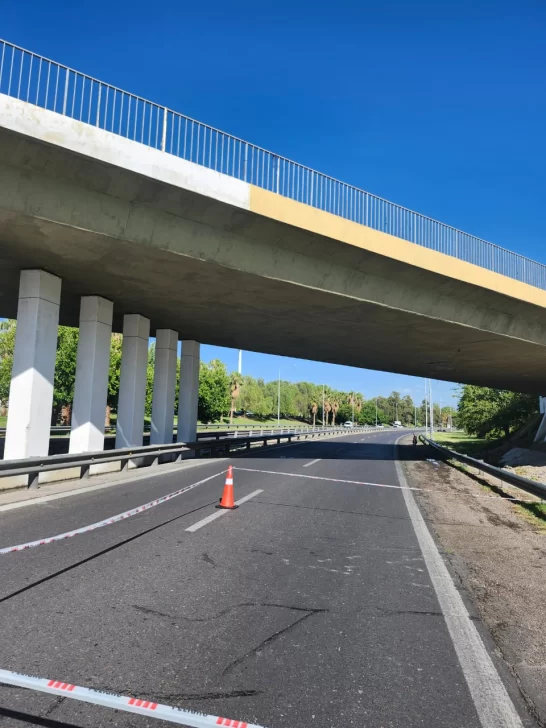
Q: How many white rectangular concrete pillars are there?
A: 5